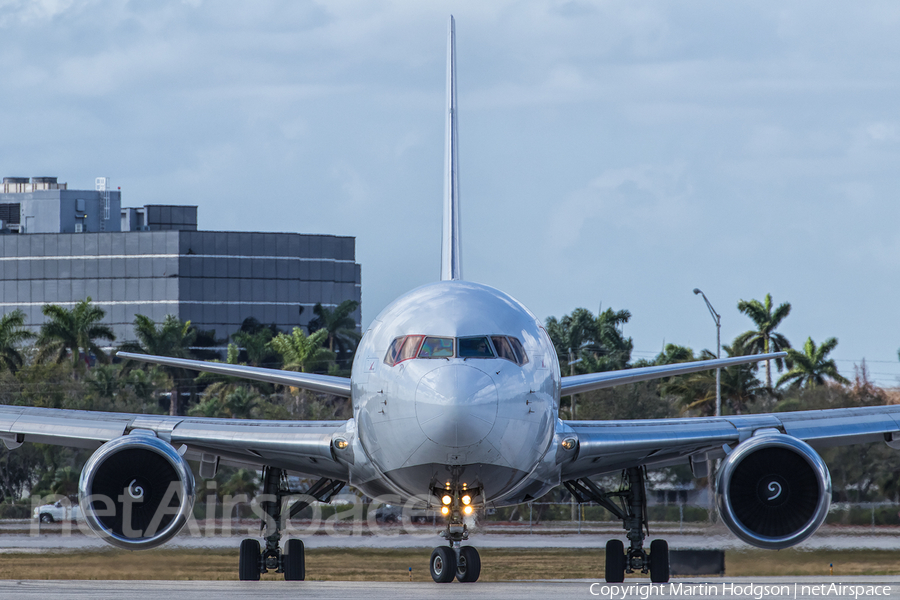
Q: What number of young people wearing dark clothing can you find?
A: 0